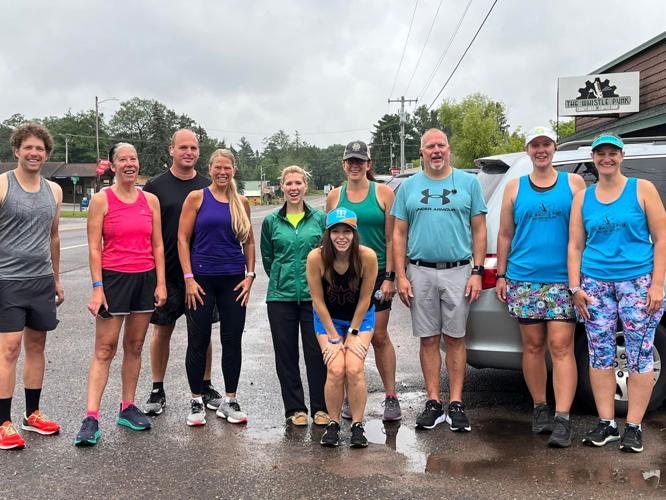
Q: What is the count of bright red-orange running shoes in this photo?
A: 2